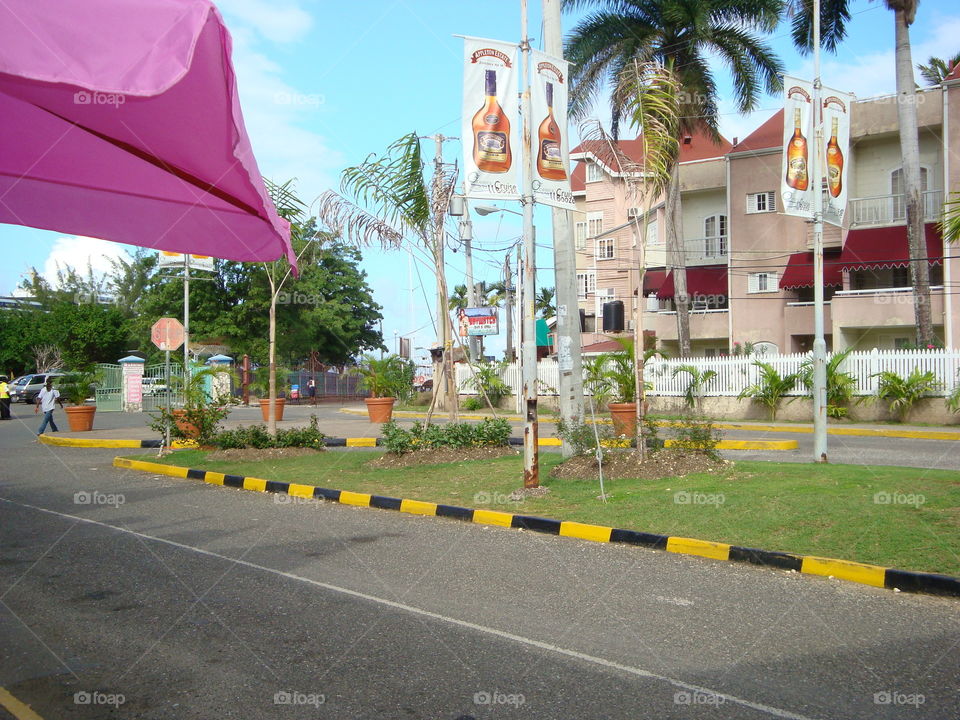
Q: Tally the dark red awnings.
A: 4